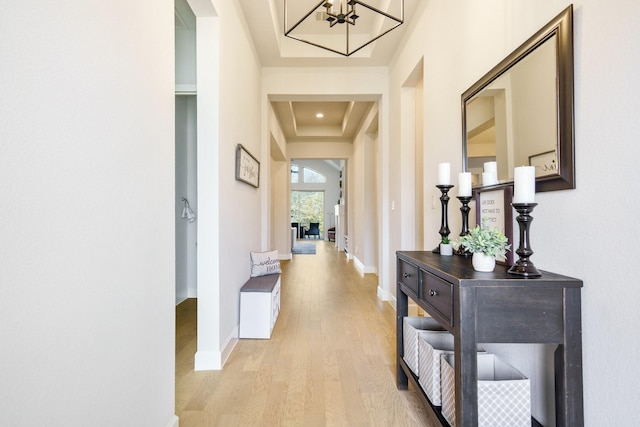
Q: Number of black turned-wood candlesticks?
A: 3